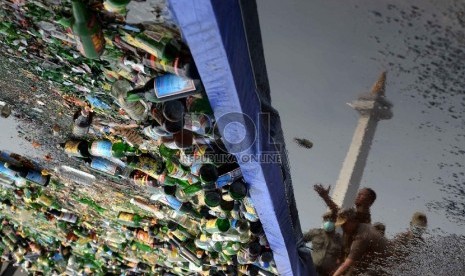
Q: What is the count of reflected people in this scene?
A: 5